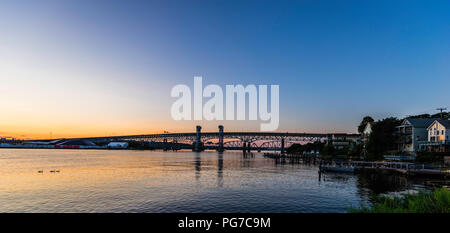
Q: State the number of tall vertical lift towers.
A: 2